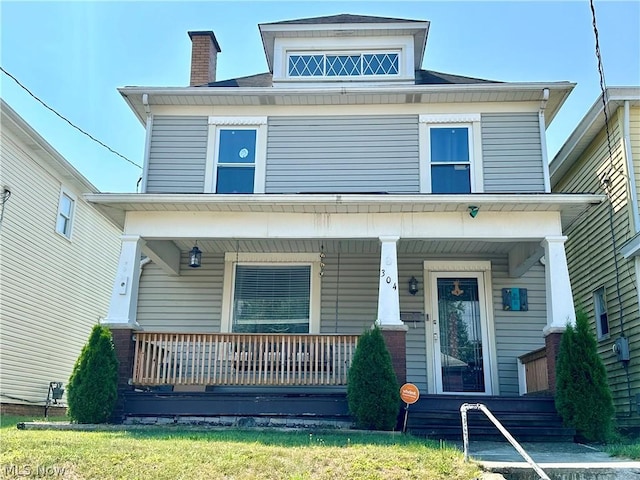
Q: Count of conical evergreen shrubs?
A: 3